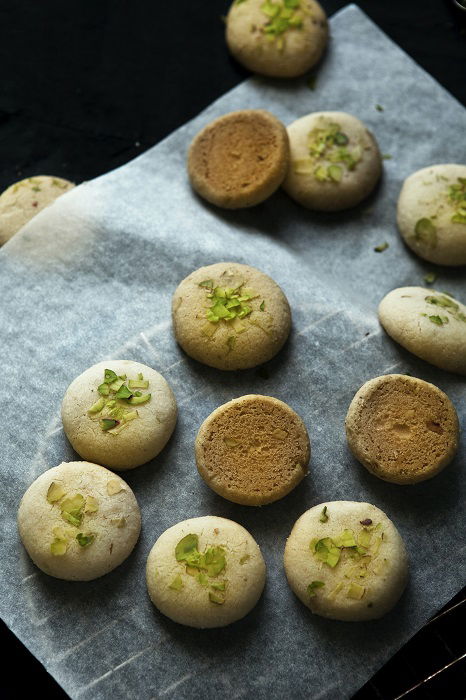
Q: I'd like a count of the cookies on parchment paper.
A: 12